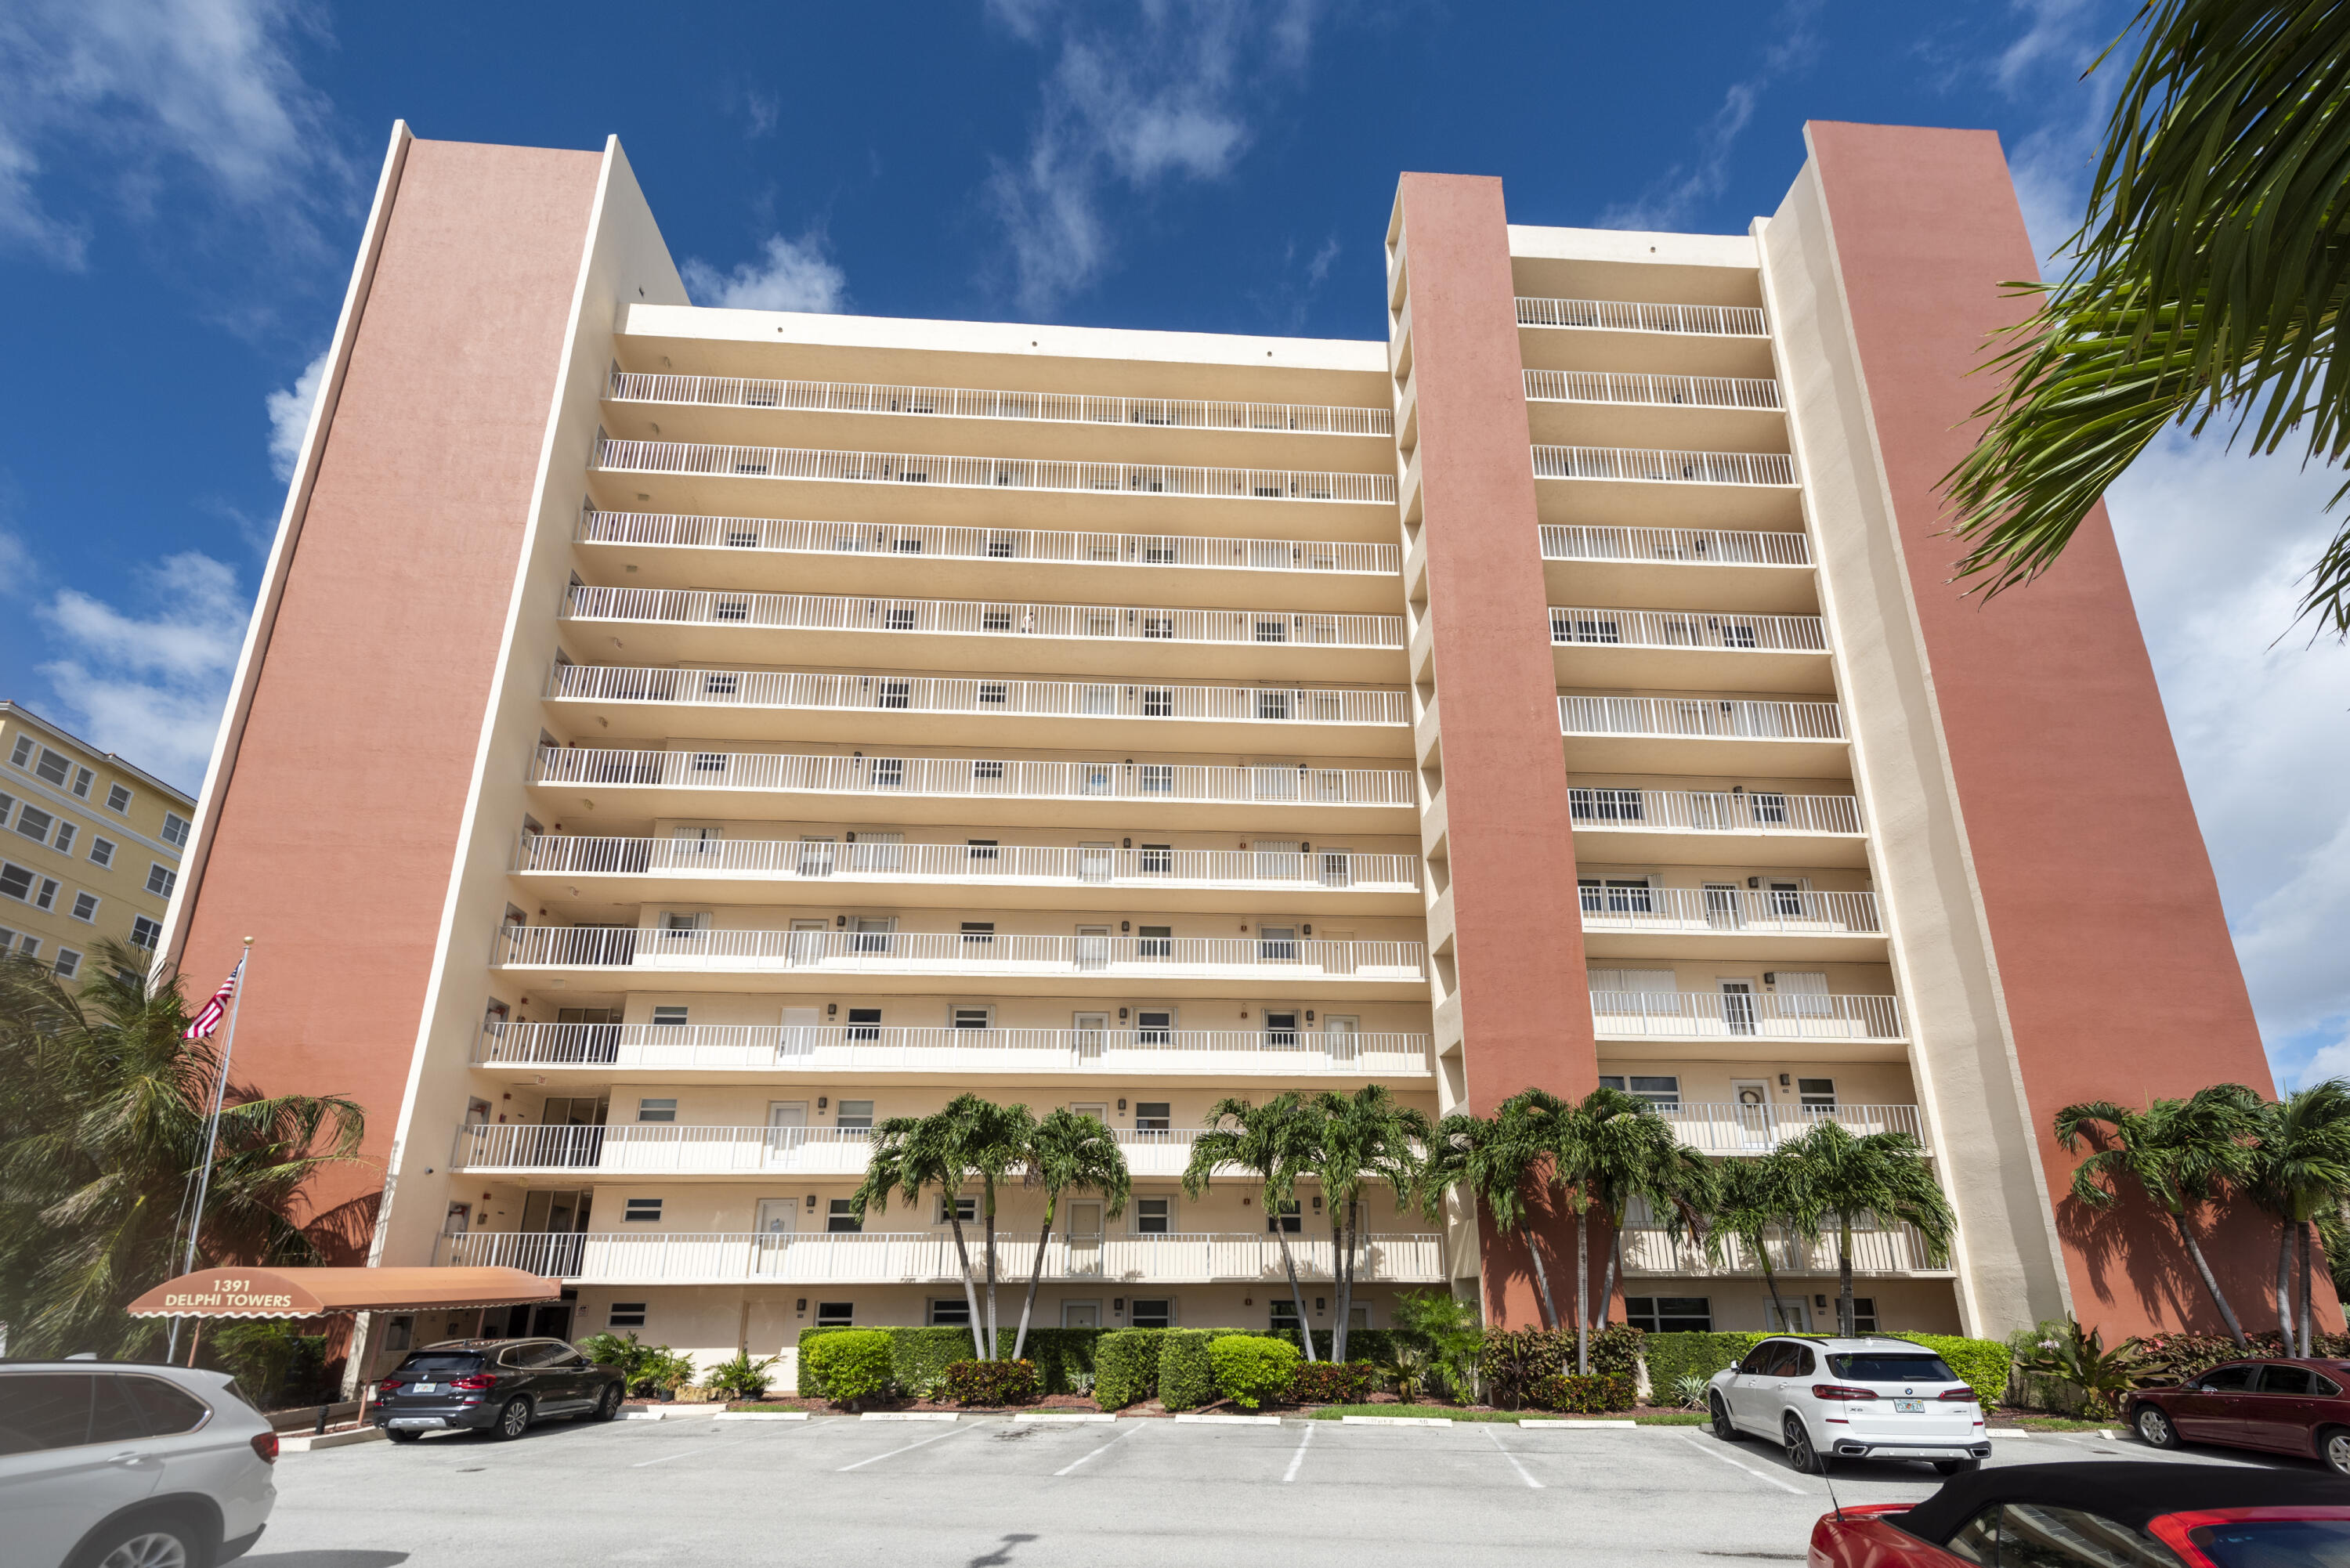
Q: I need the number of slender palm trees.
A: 14